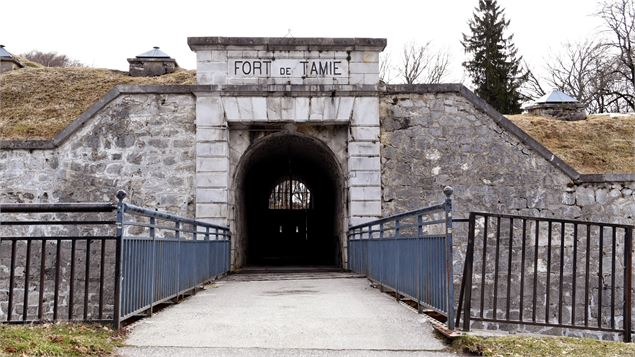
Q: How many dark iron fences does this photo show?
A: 2